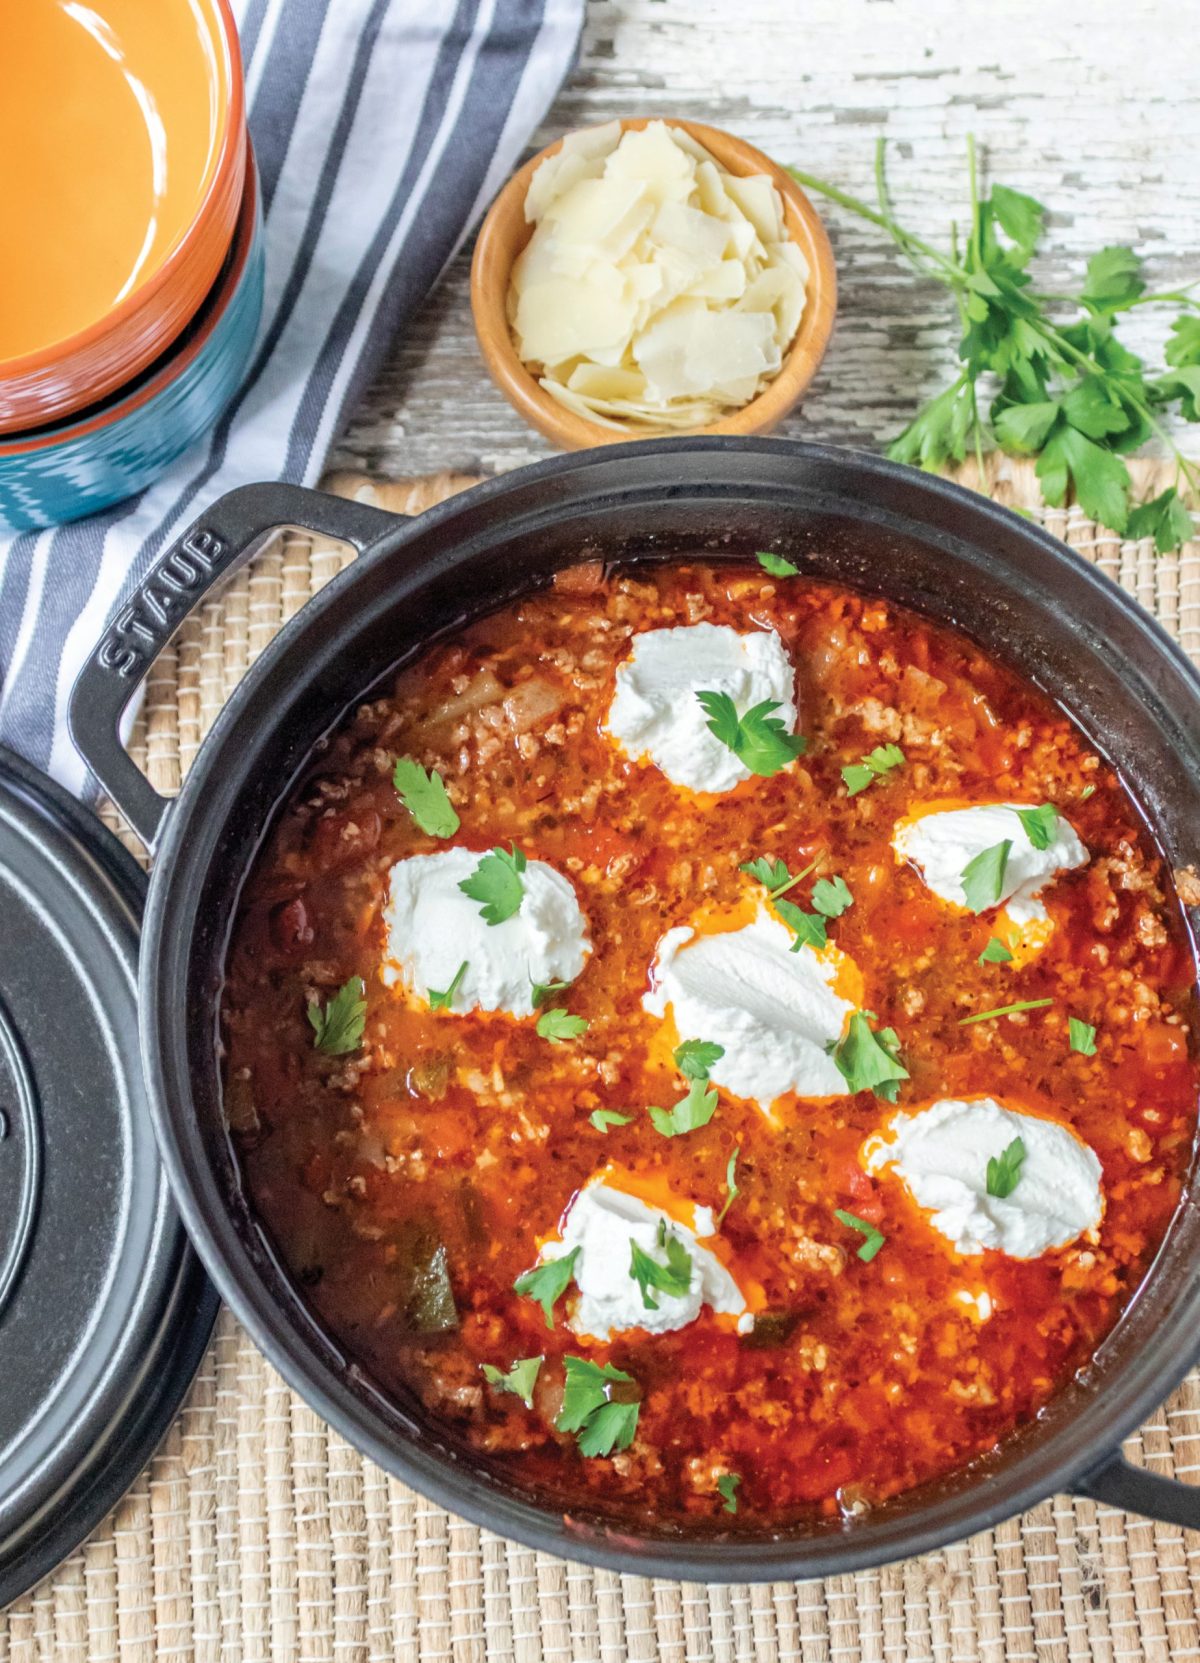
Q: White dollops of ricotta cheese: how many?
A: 6